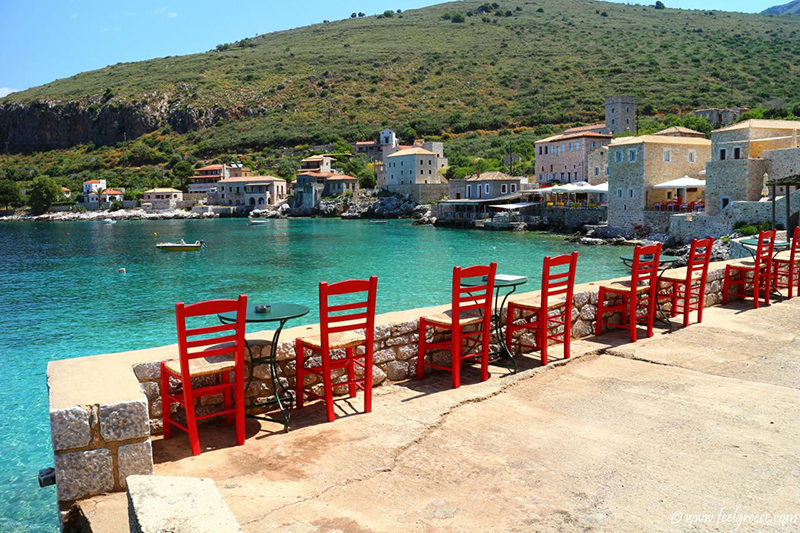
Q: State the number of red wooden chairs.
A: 8